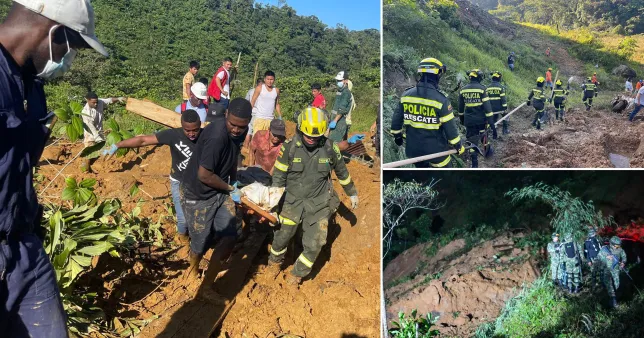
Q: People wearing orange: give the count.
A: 4